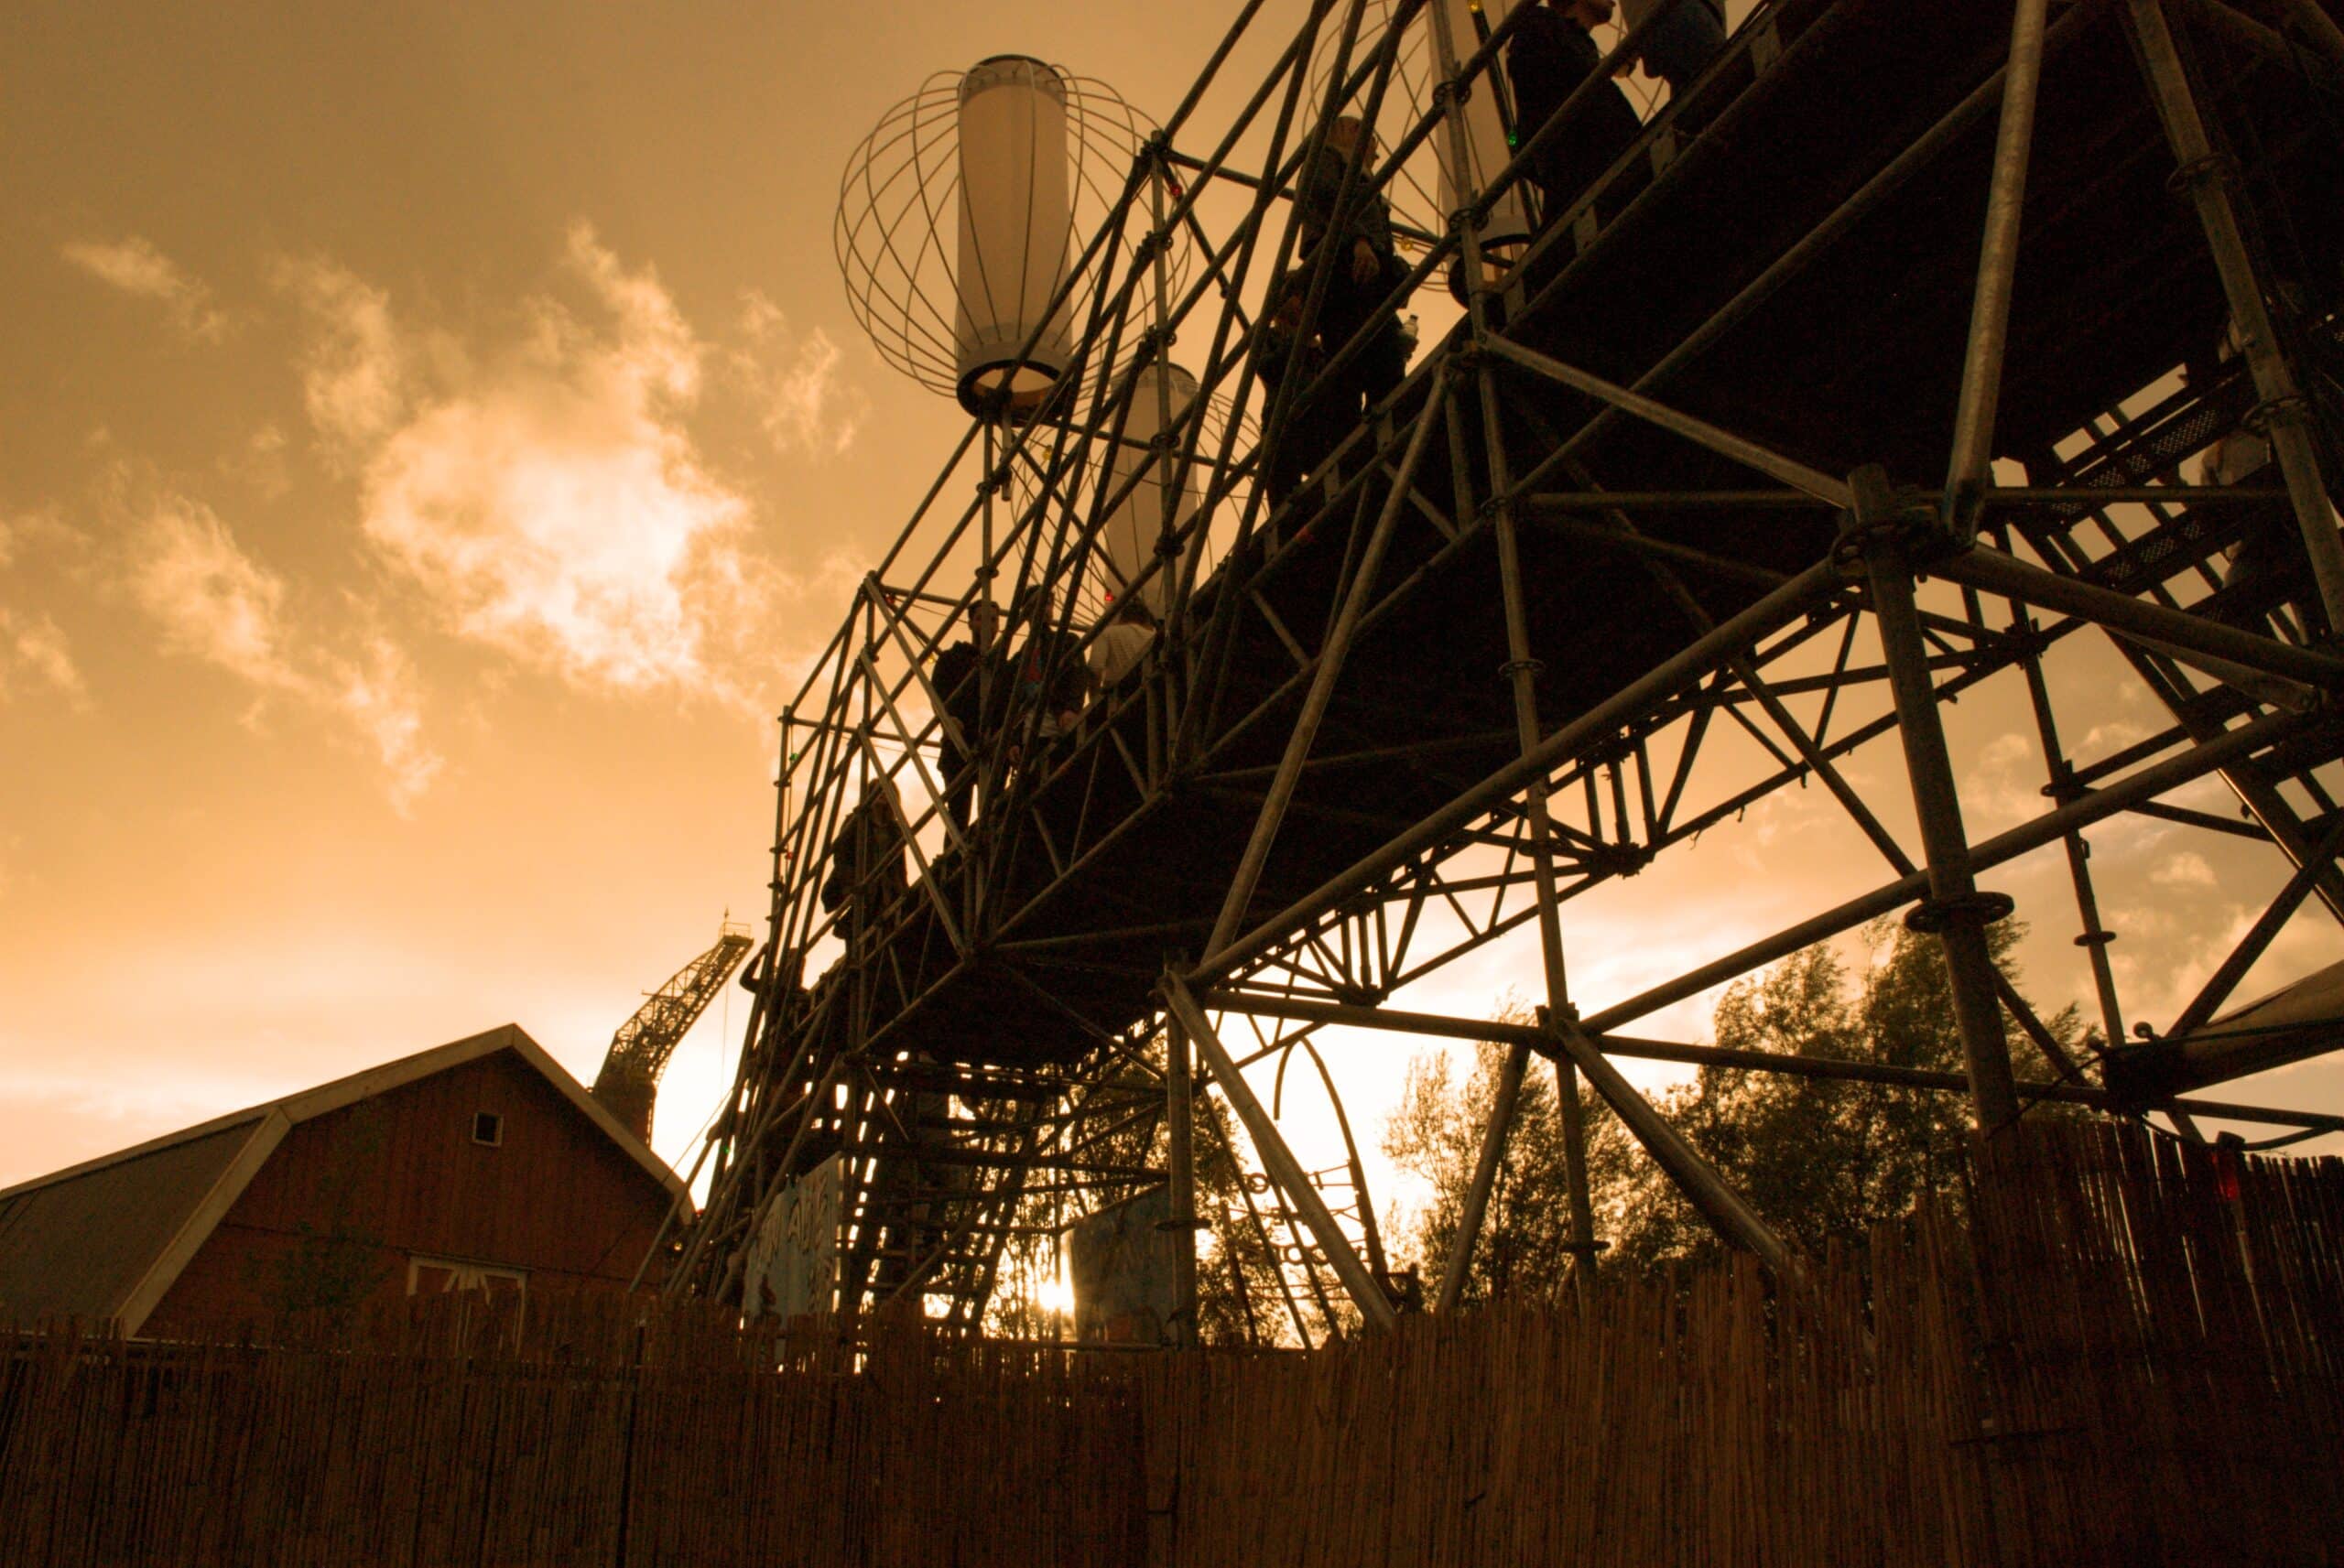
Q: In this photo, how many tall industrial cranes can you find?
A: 1